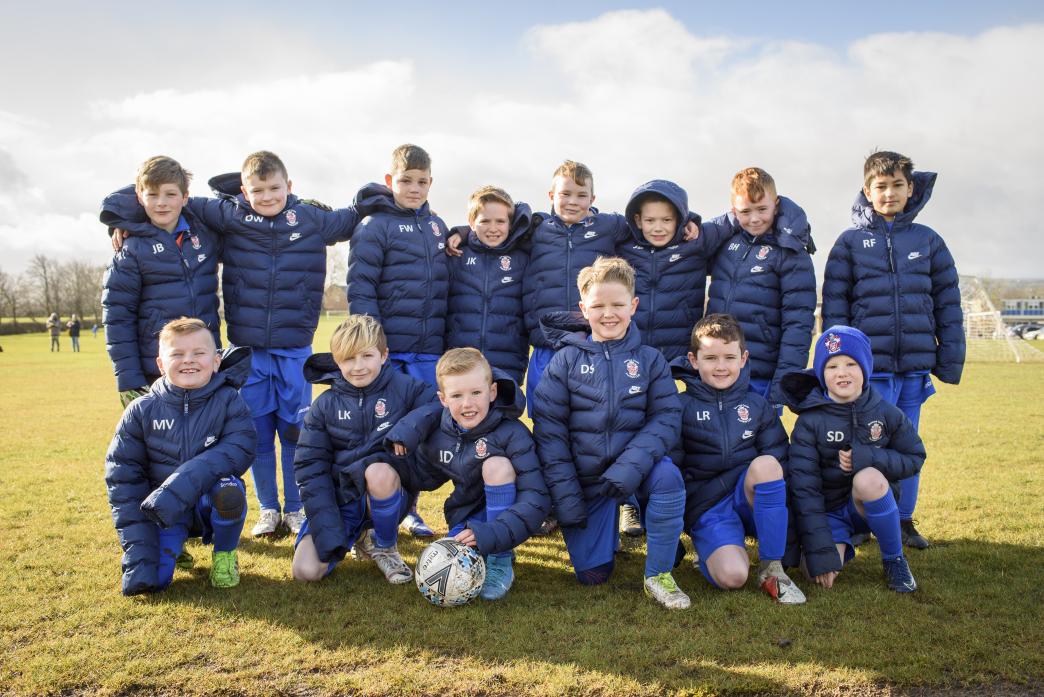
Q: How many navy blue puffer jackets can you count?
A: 14